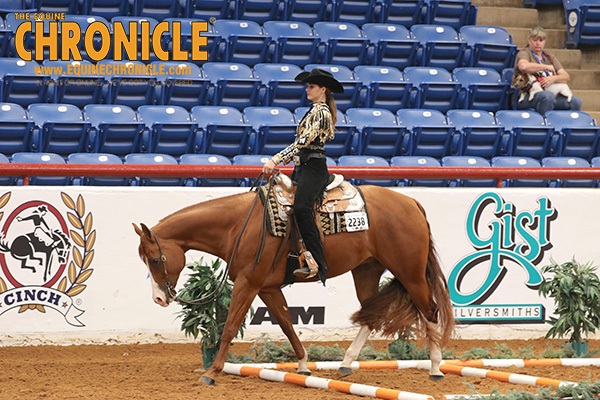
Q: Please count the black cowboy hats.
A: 1